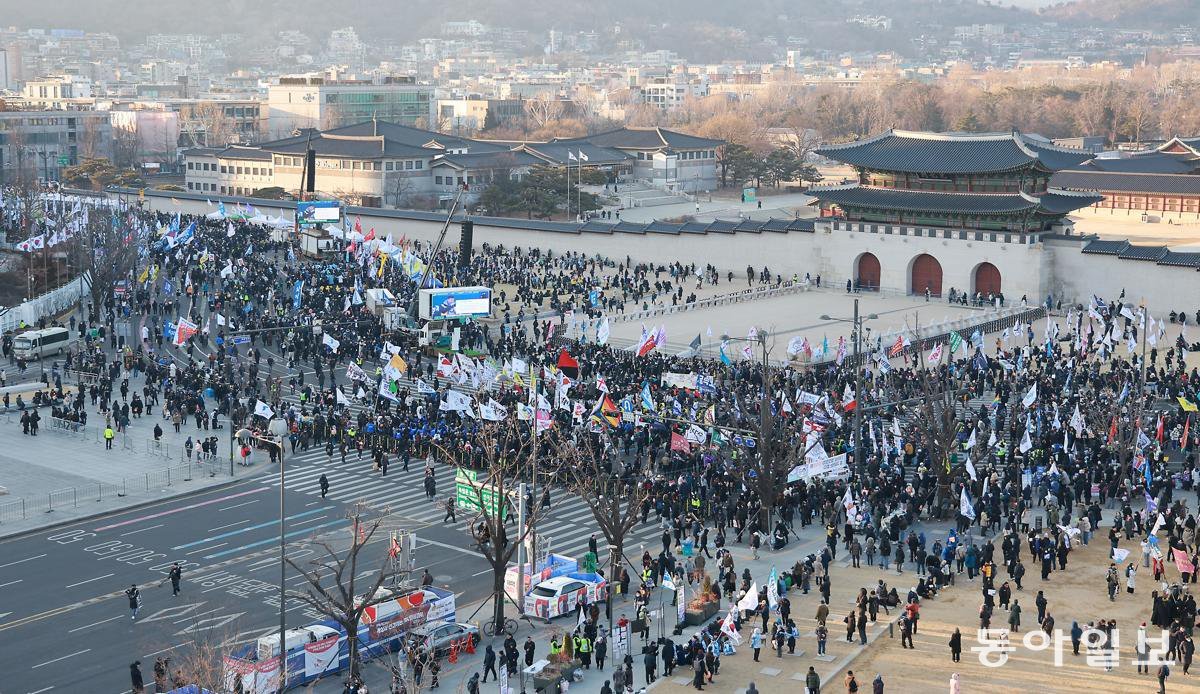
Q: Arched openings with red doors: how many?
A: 3